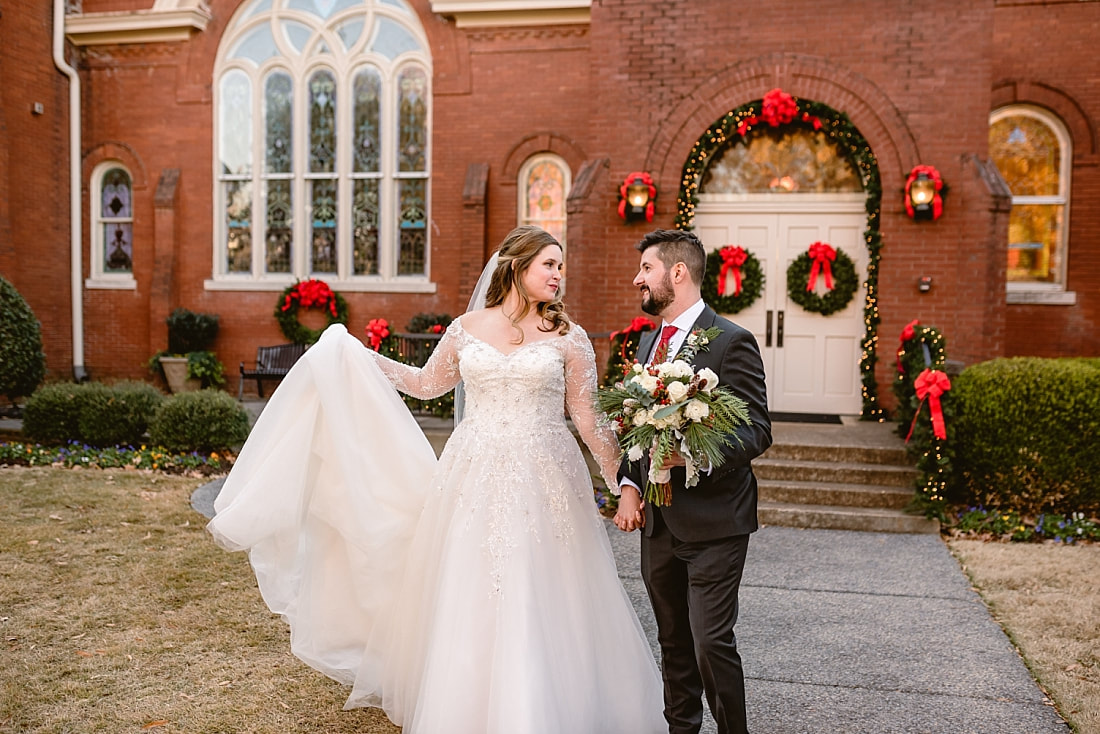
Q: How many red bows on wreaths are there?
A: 3